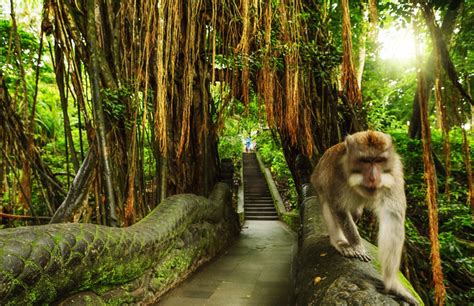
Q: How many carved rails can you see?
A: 2